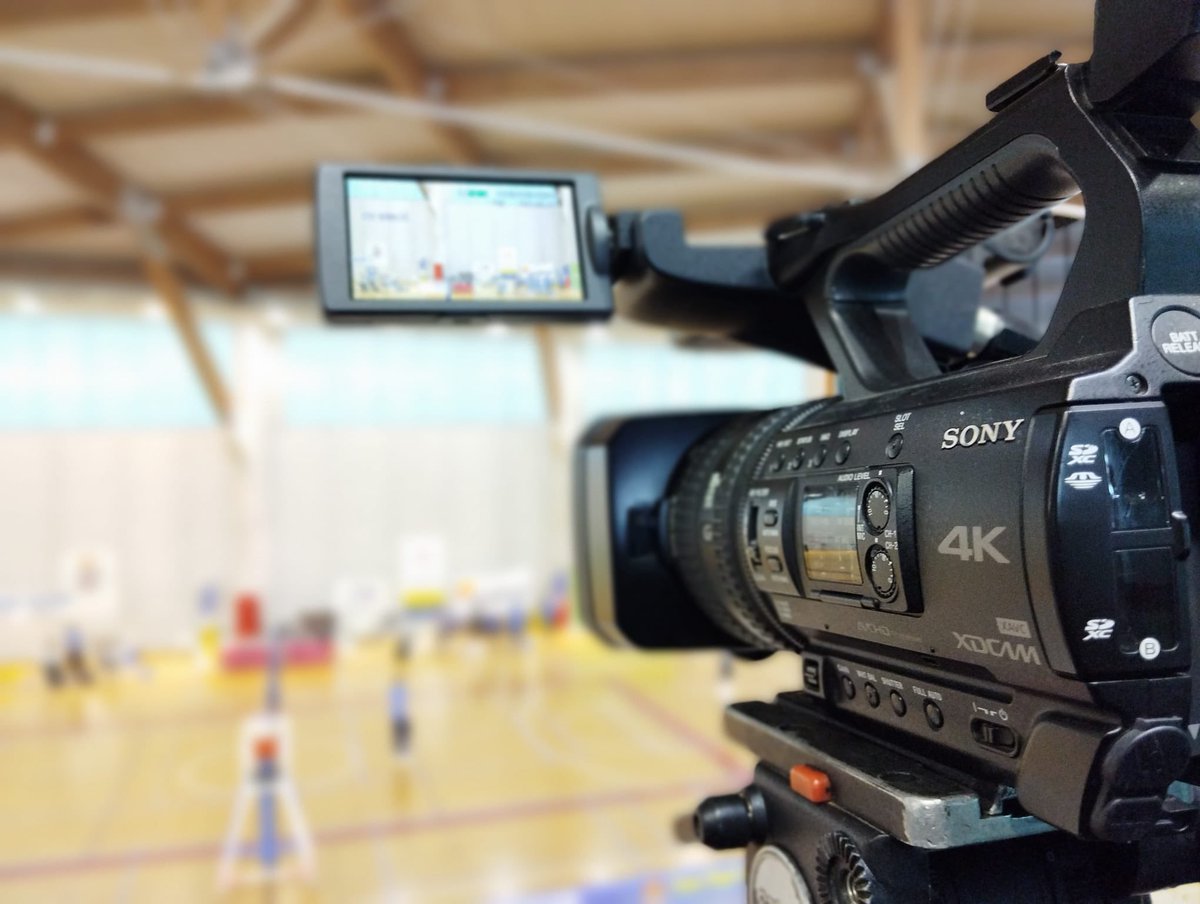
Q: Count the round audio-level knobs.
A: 2